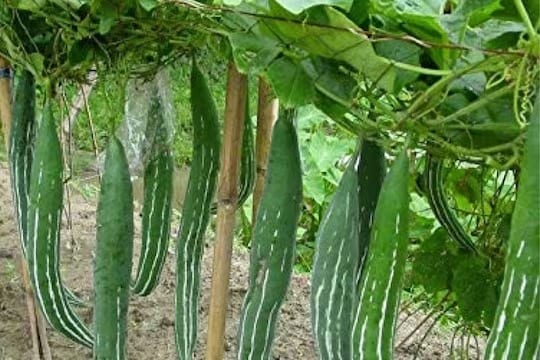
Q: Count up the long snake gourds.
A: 12